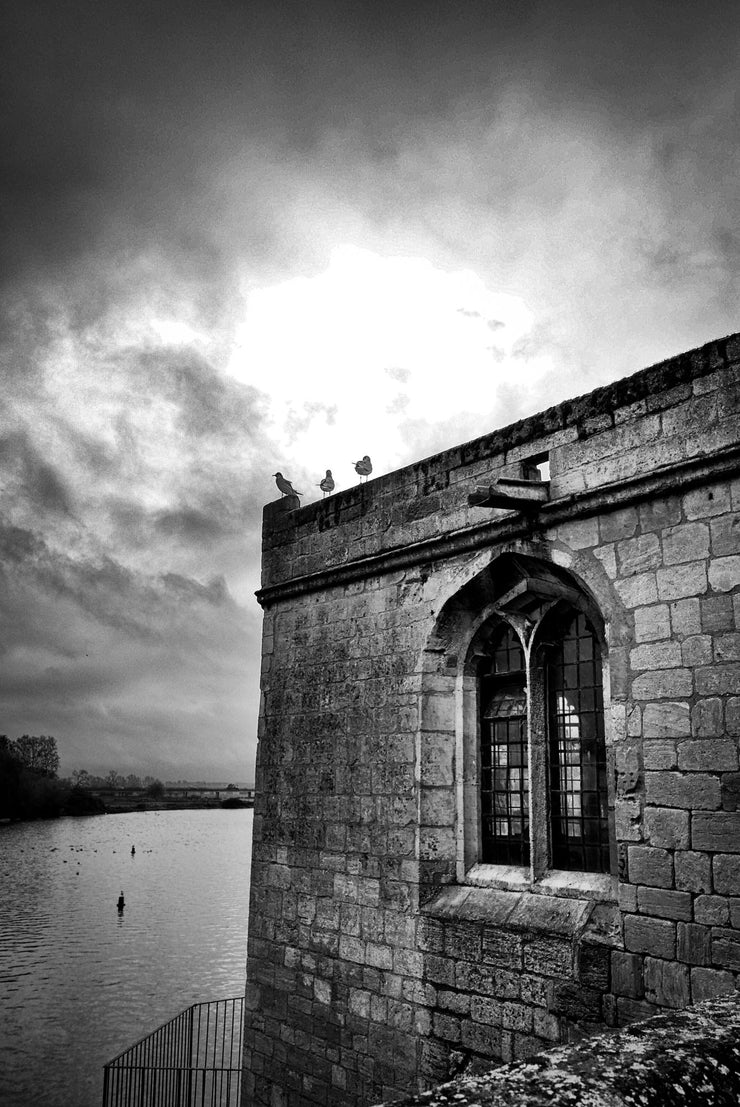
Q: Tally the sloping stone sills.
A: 1